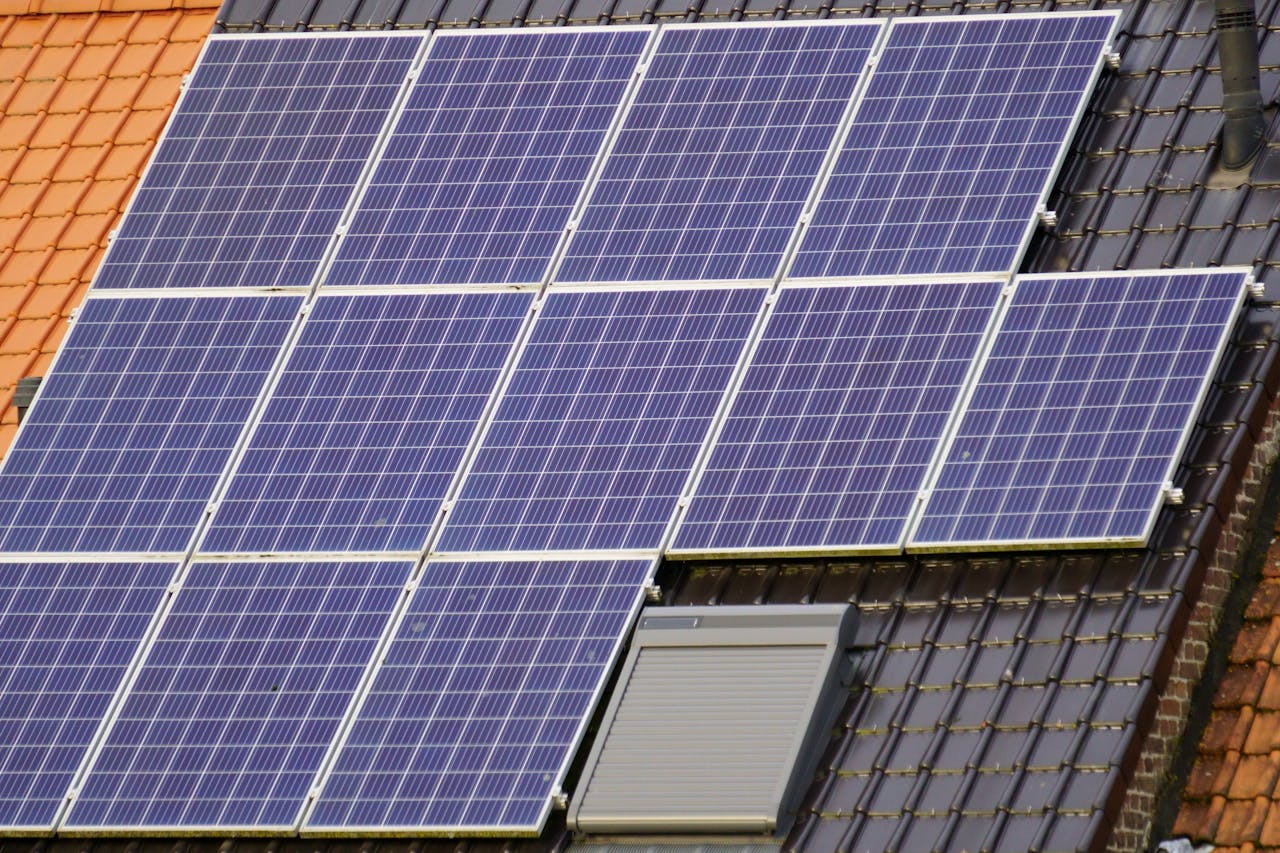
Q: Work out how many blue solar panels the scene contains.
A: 12